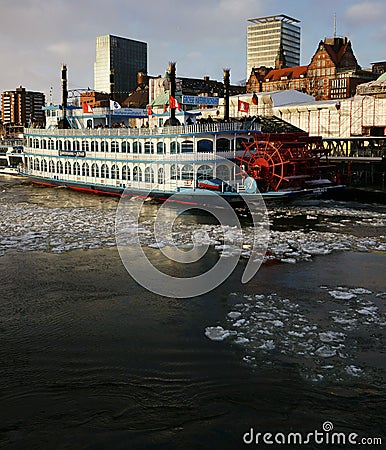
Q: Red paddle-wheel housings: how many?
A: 1